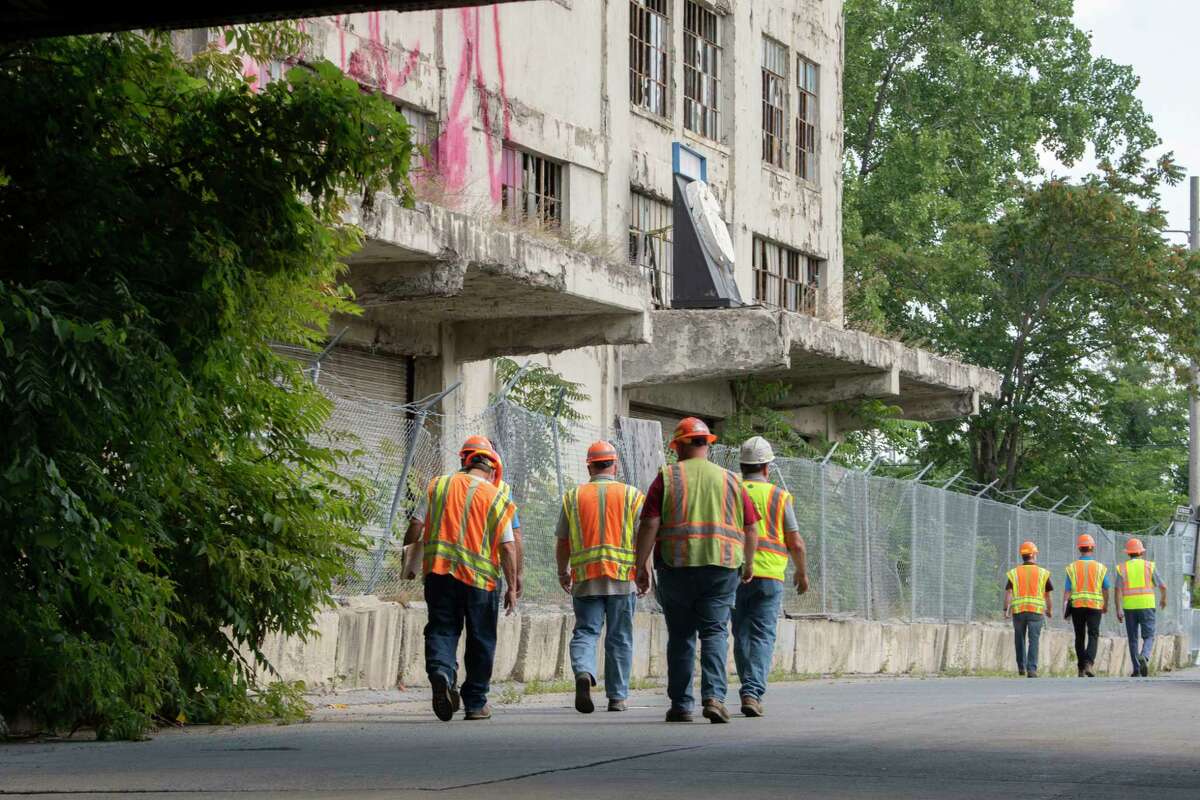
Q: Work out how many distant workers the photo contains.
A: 3